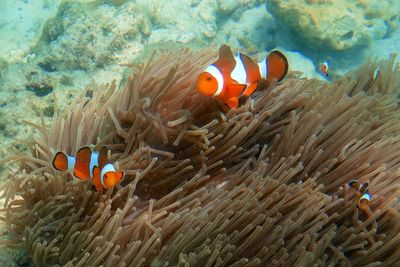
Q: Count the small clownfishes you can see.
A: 2